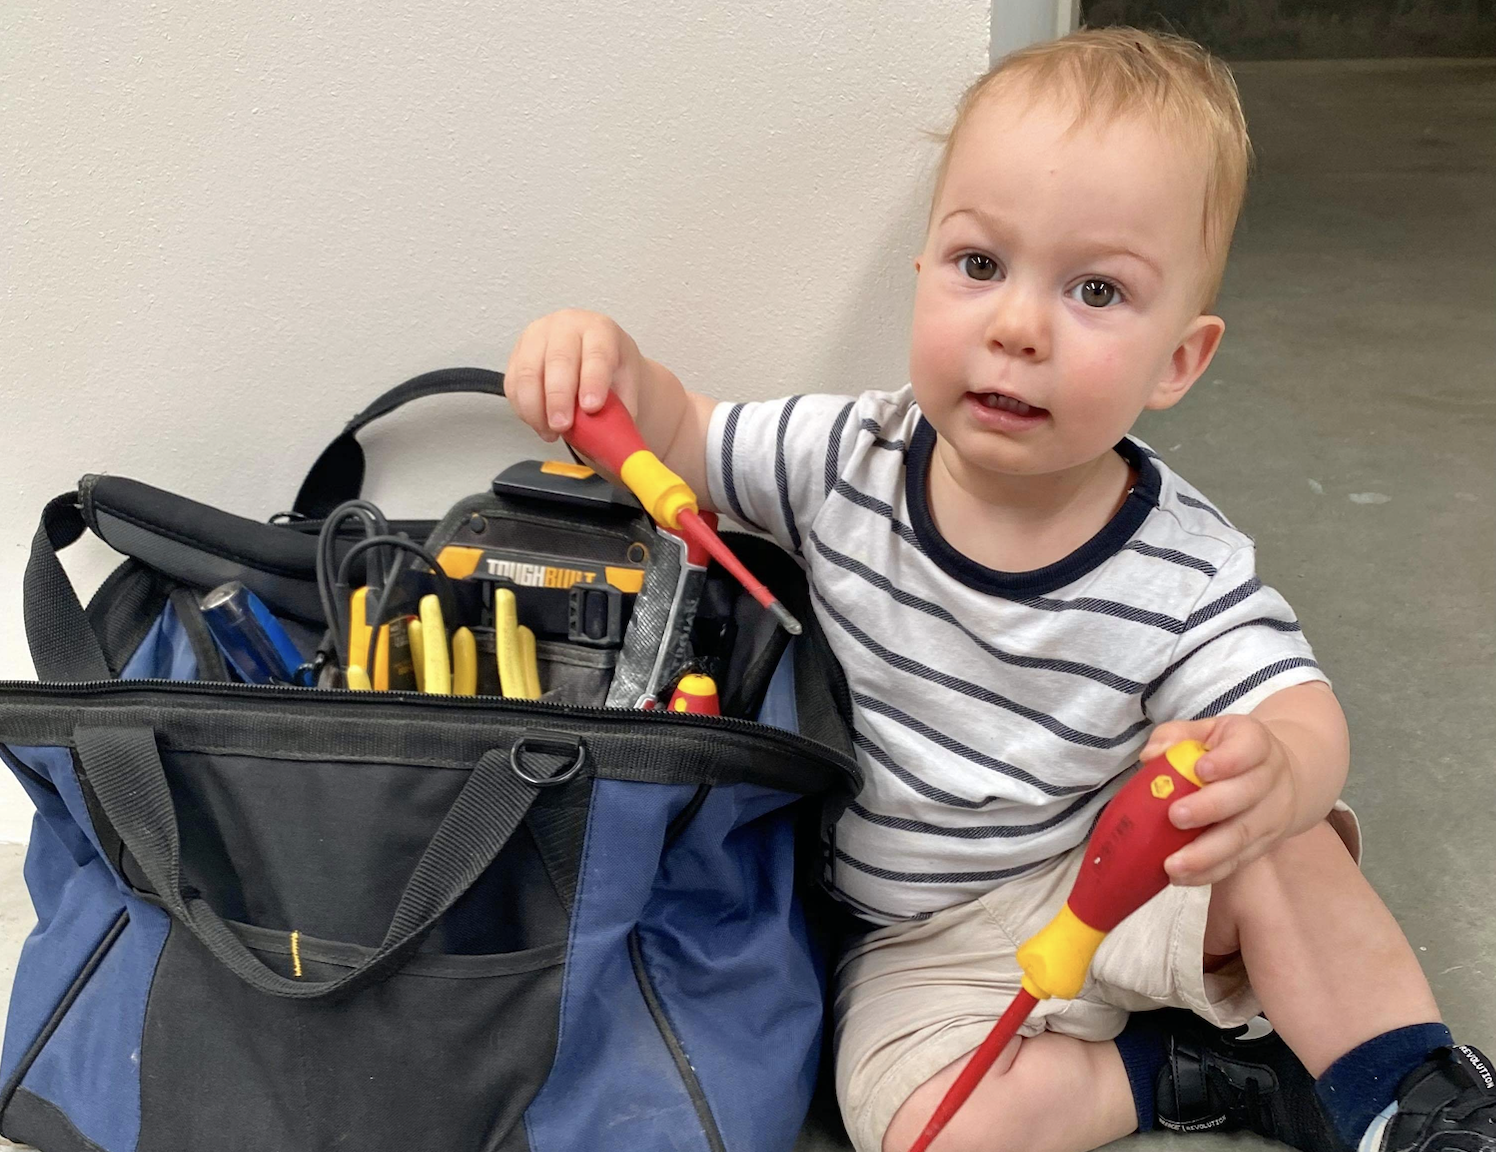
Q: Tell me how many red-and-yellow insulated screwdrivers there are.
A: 3